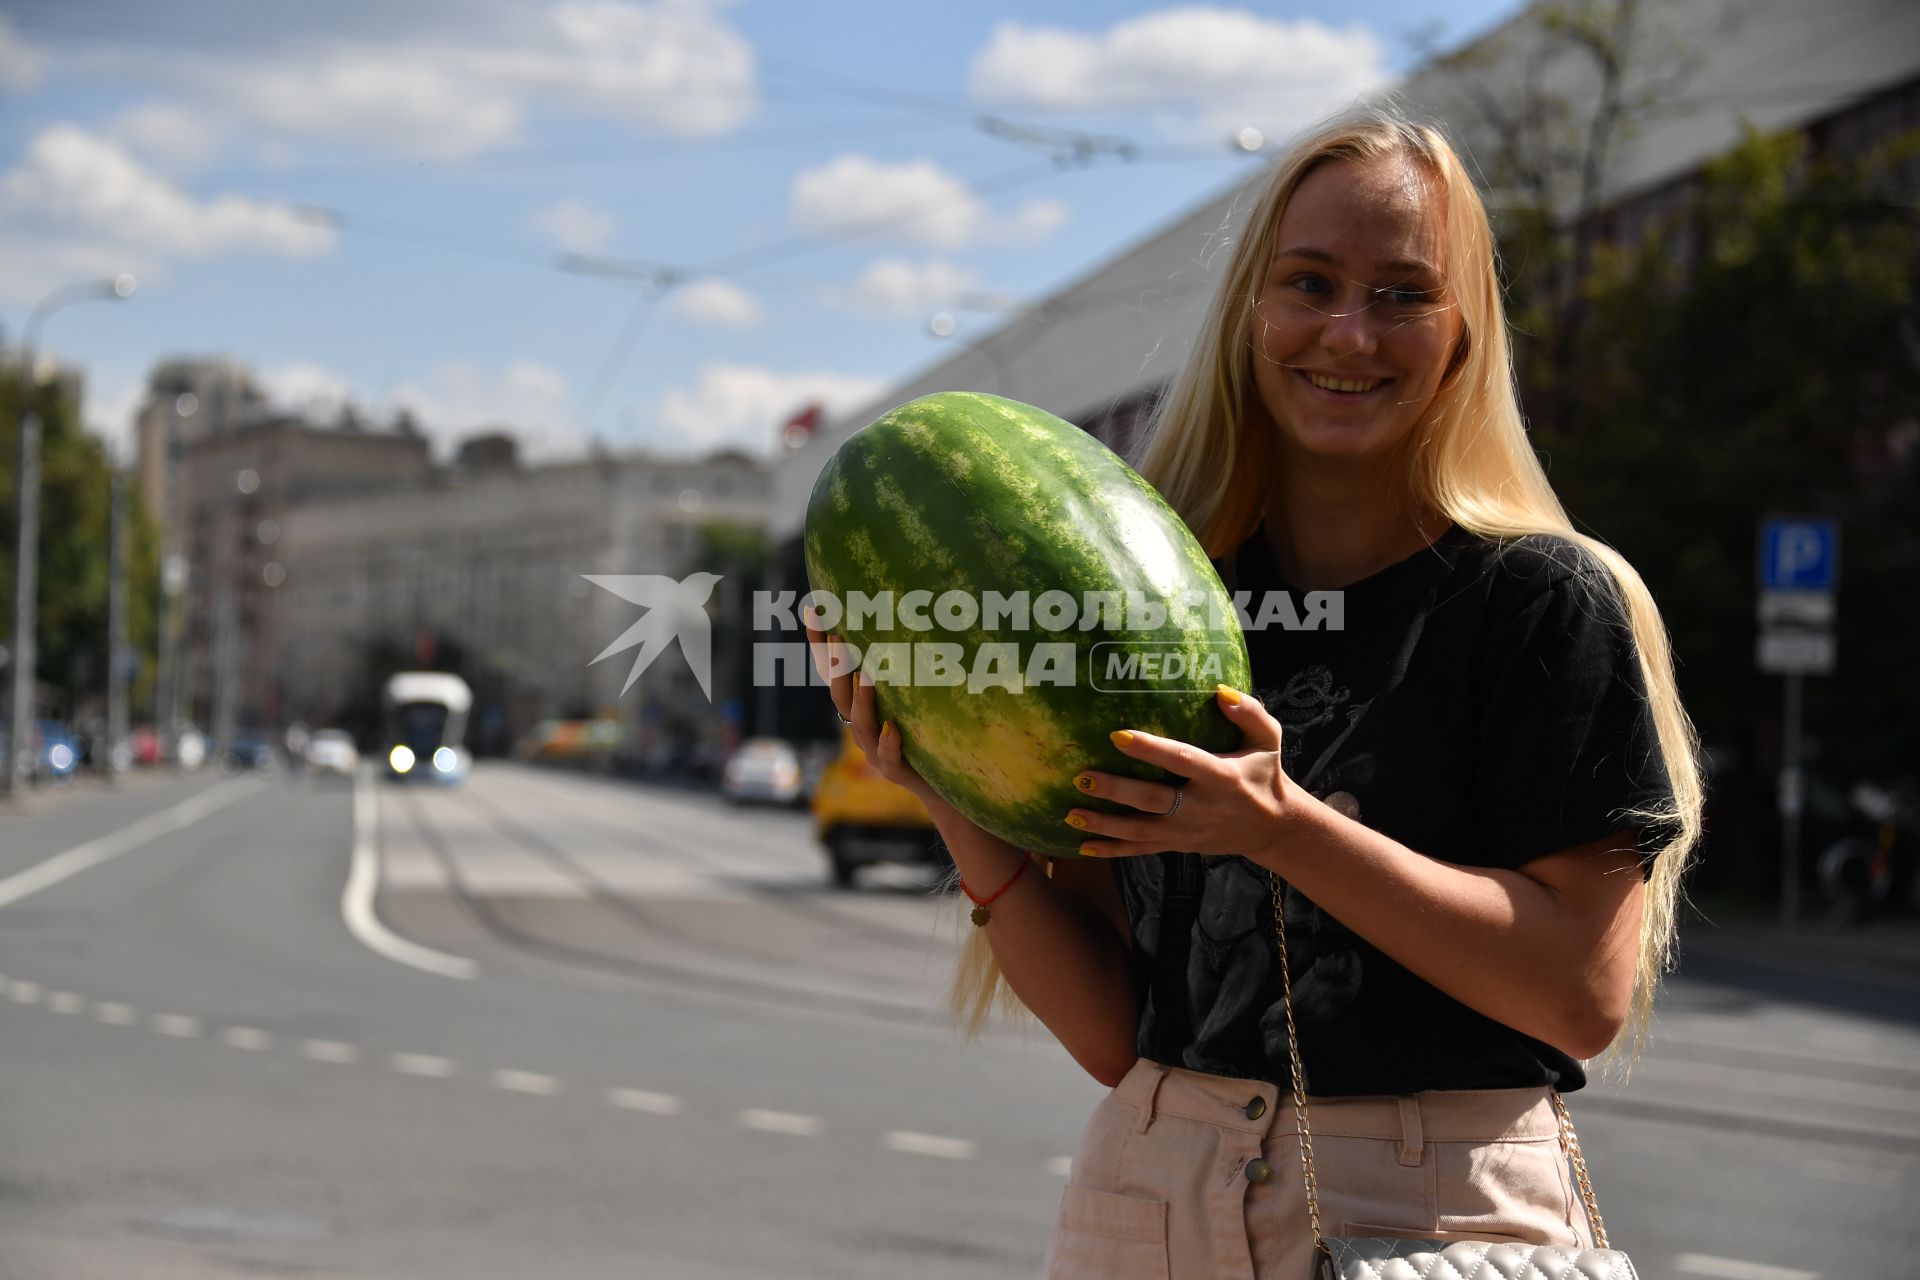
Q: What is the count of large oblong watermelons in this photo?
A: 1